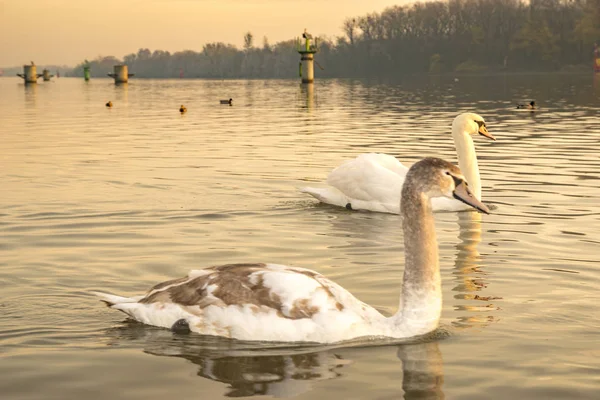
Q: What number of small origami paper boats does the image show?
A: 0